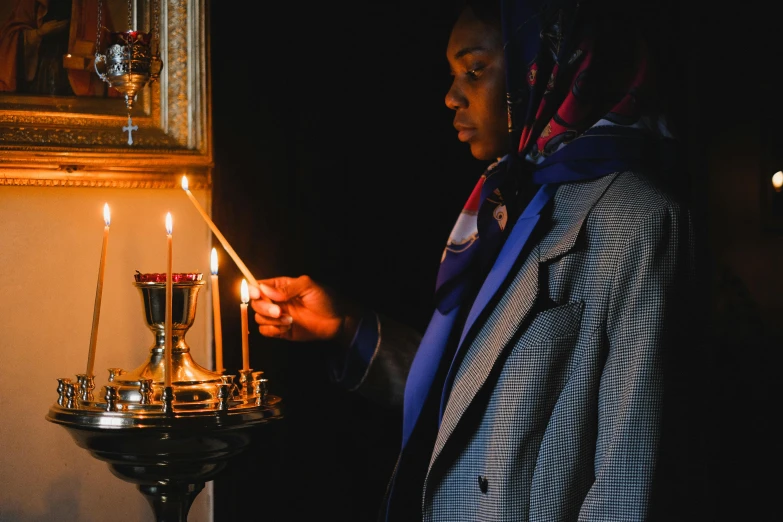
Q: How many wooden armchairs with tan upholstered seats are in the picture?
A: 0